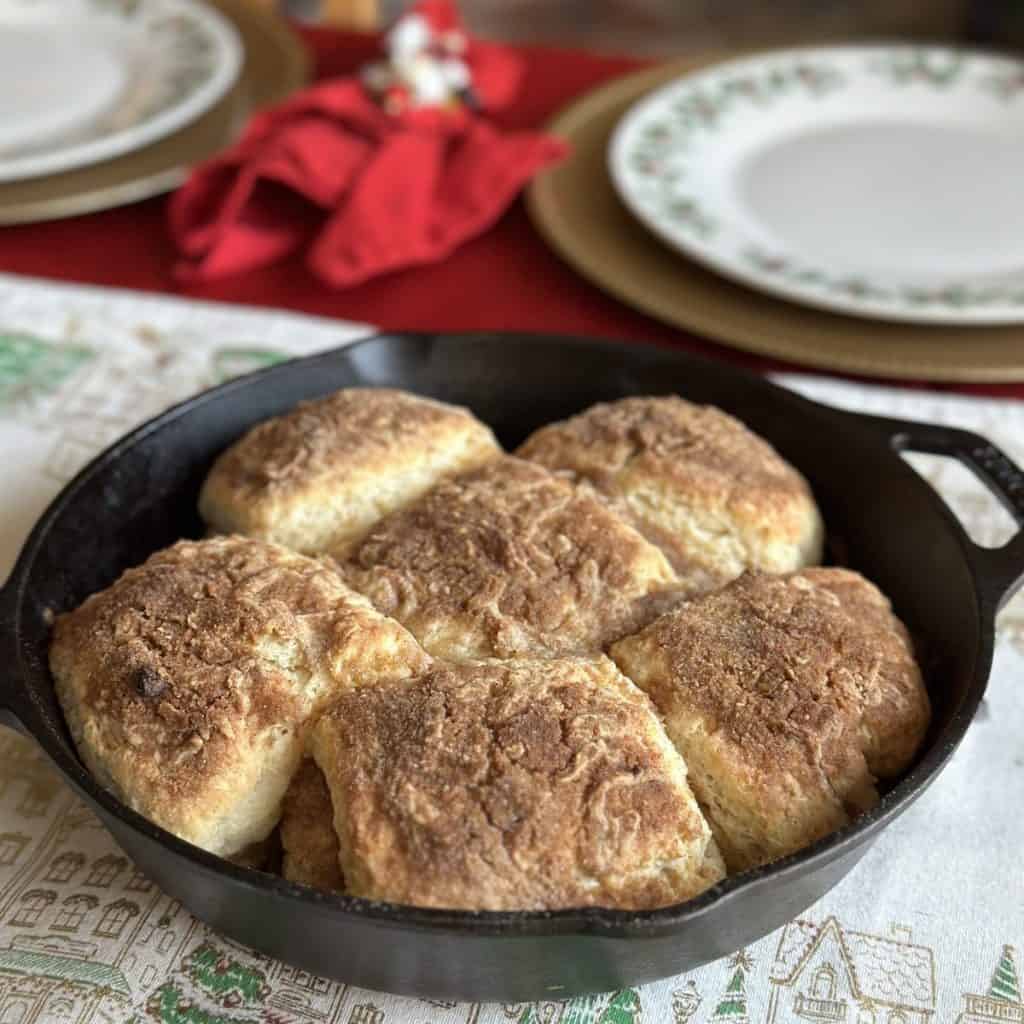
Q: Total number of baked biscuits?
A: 6